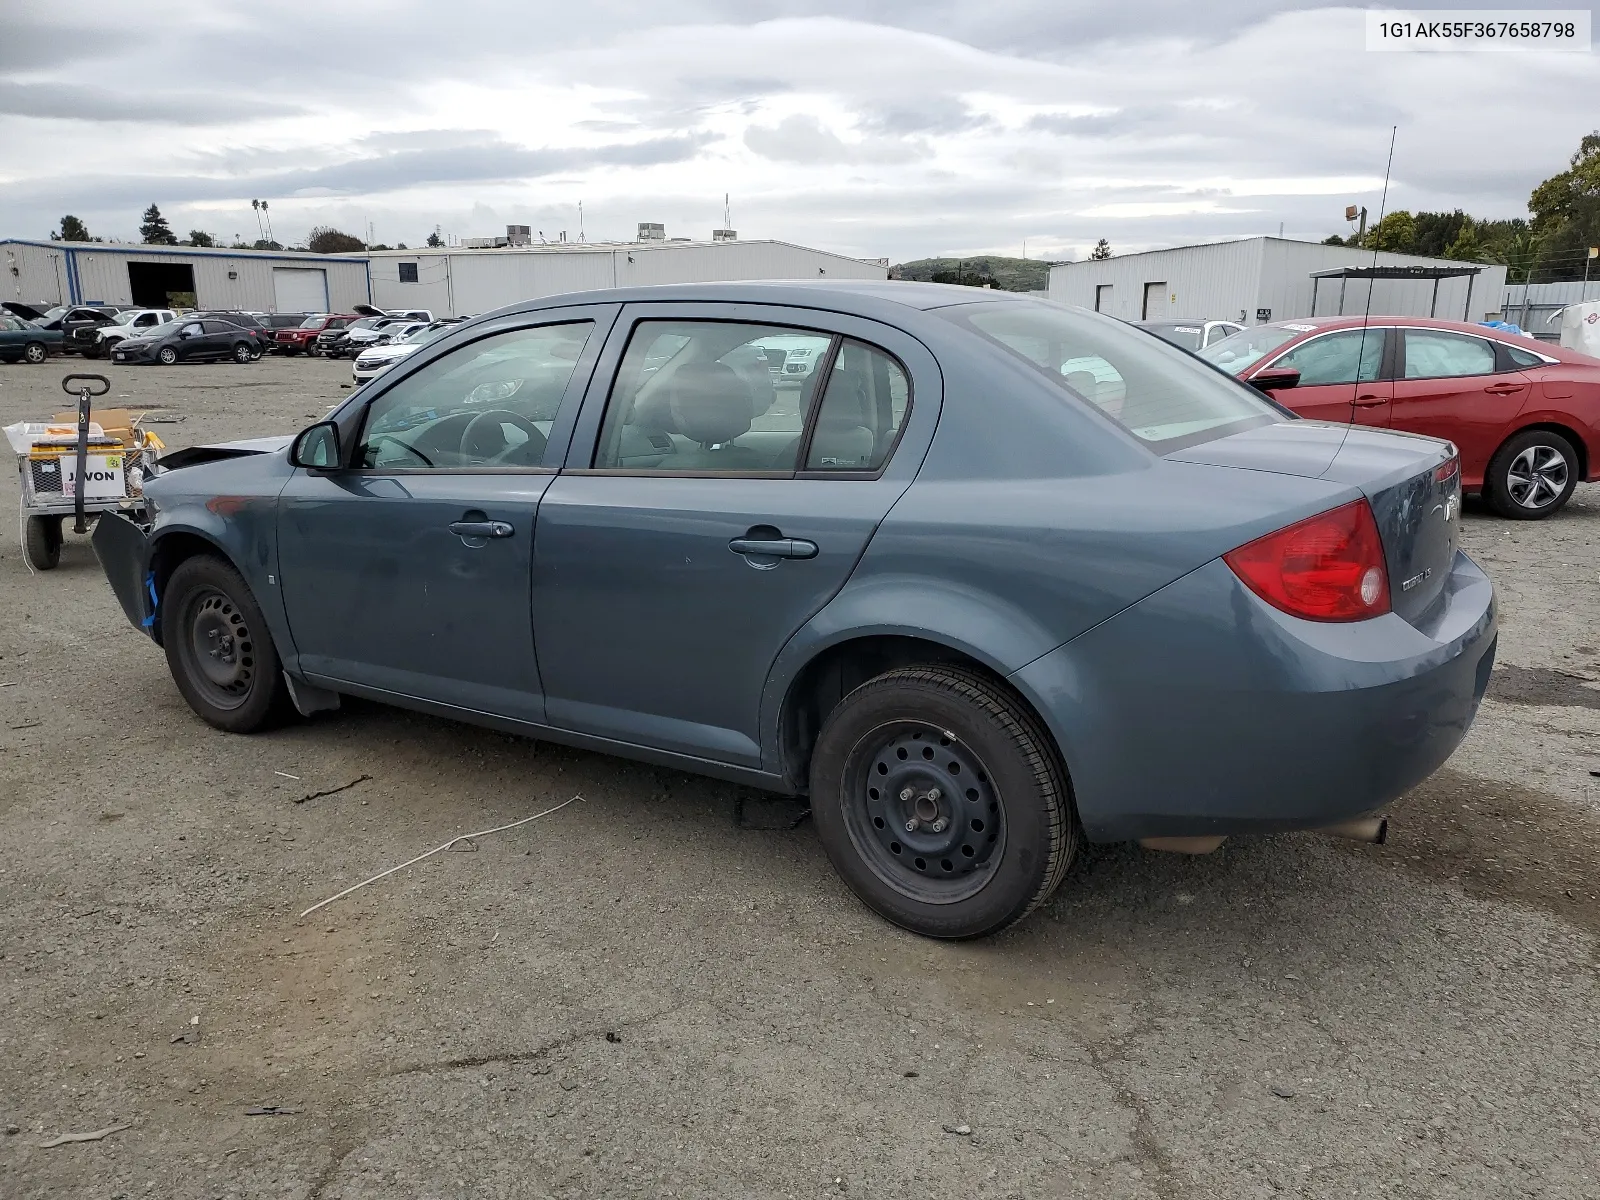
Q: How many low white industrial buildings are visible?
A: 3